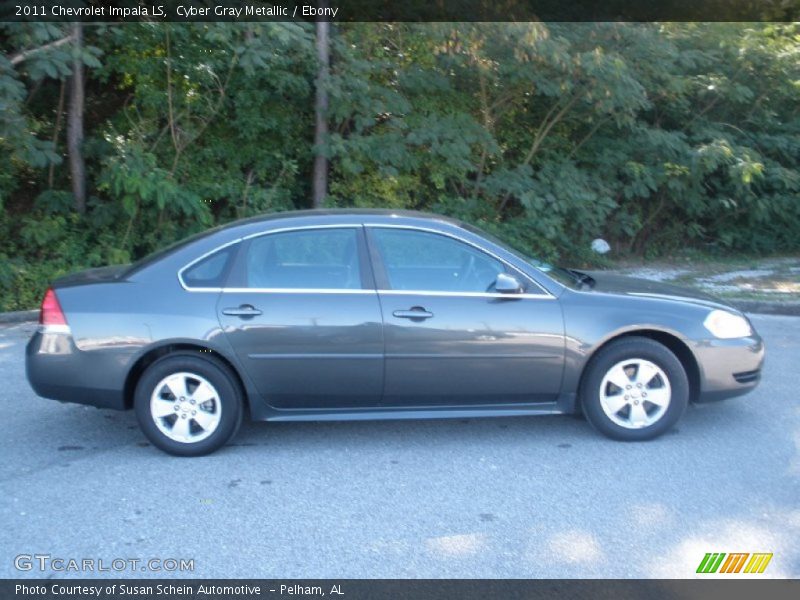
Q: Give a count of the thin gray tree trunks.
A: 2